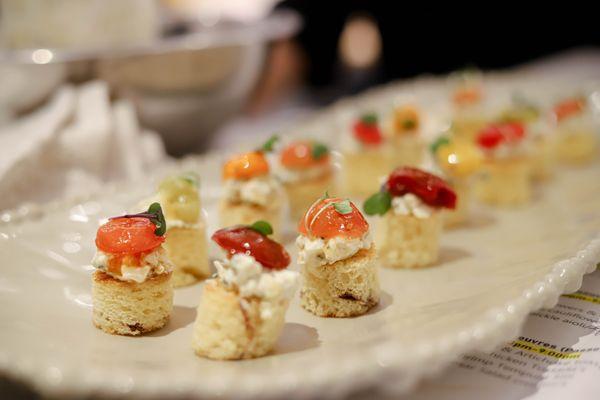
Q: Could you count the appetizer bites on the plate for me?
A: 14